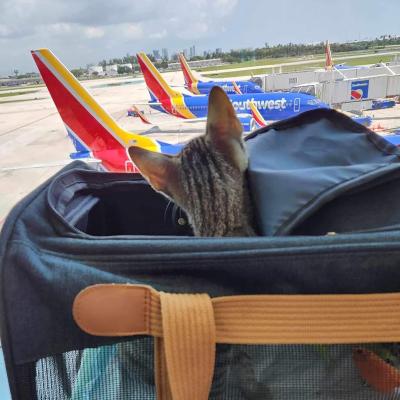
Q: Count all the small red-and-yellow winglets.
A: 3